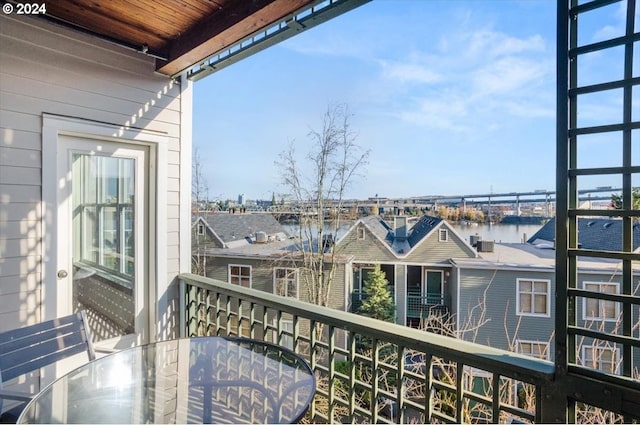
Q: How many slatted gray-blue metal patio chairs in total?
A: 1